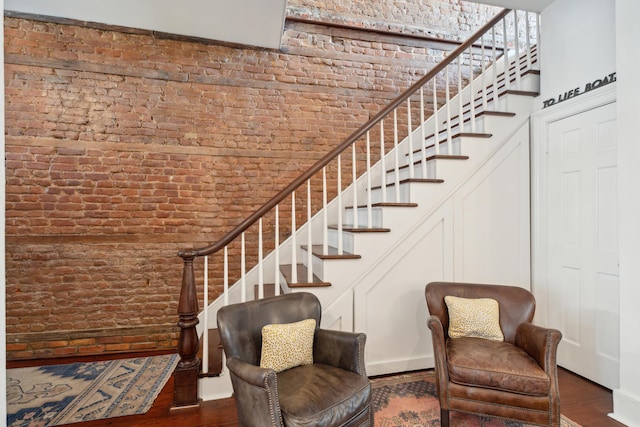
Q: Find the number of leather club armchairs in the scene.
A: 2